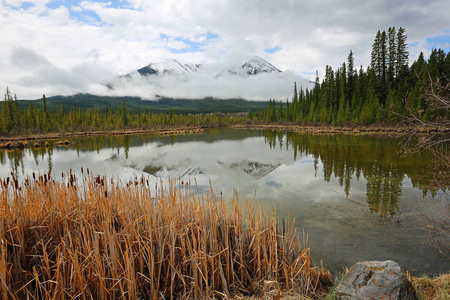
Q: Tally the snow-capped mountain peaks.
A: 2